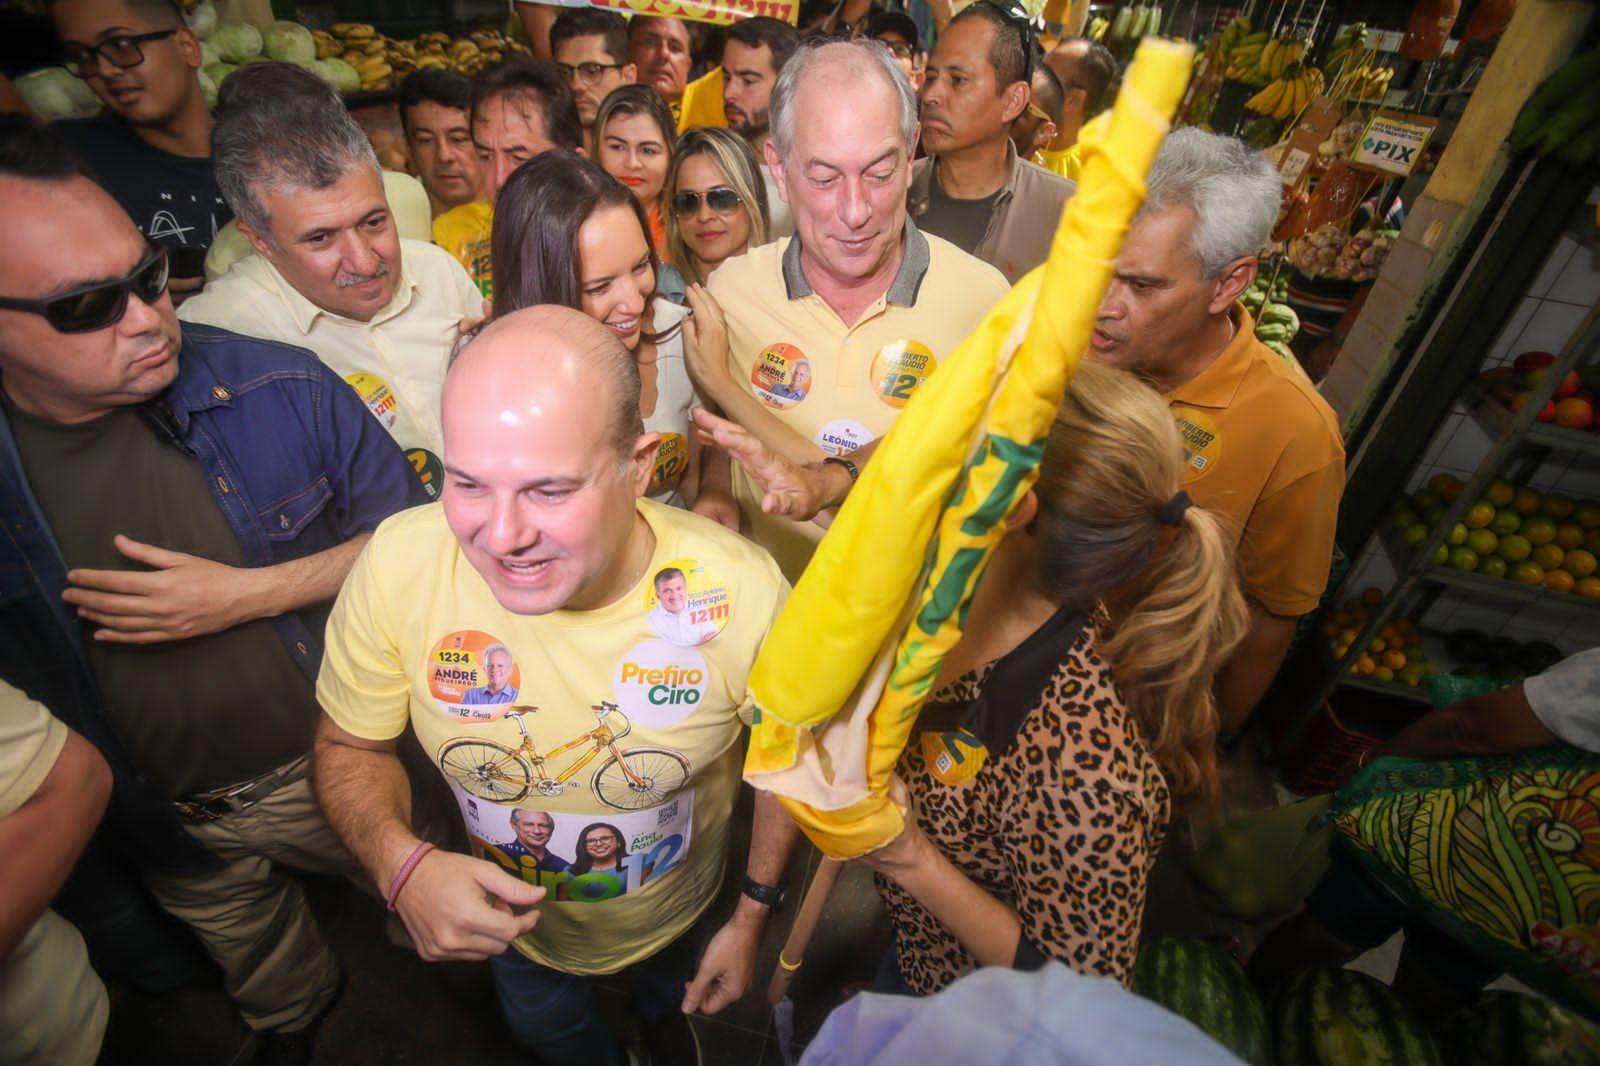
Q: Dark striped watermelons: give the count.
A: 3